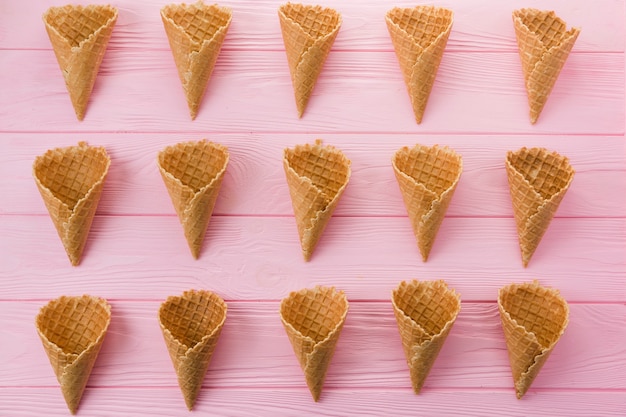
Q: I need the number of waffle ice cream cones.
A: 15